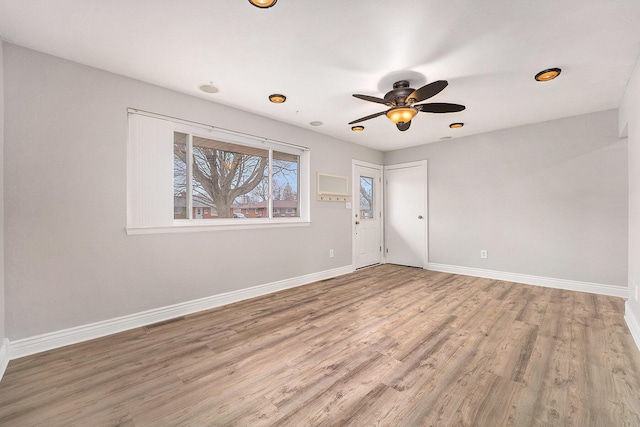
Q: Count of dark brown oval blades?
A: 5